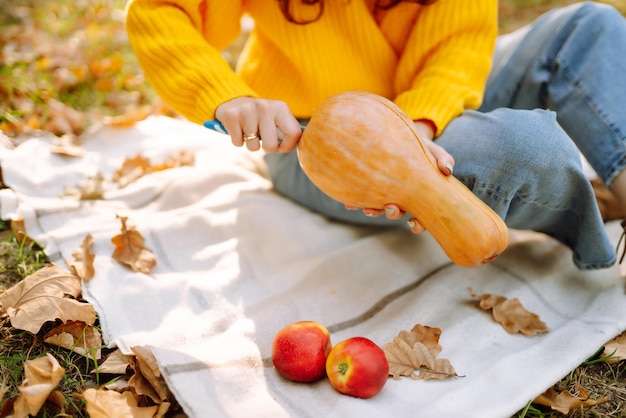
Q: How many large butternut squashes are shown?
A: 1